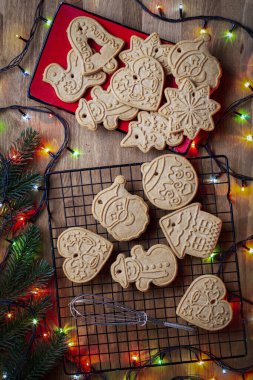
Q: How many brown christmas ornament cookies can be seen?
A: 14